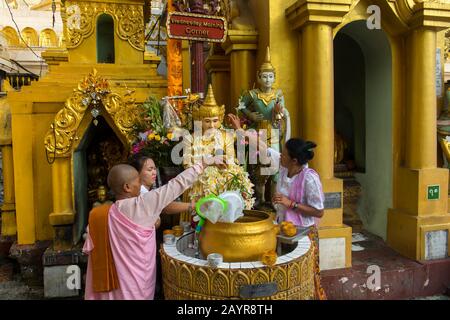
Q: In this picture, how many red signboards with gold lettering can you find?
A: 1